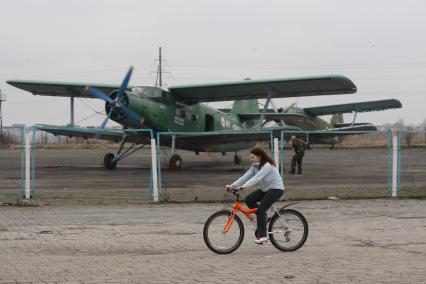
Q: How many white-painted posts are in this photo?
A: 4